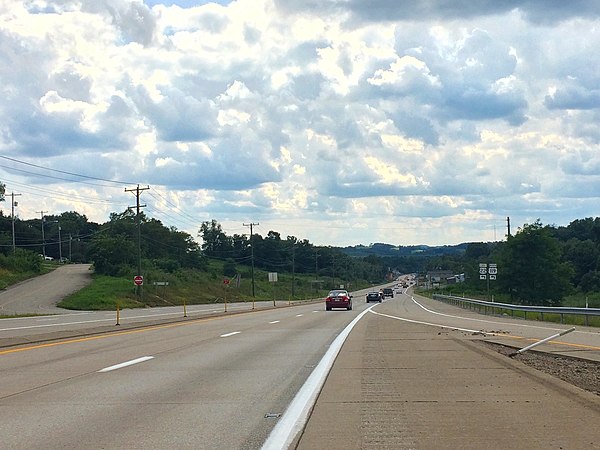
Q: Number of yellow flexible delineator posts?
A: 5